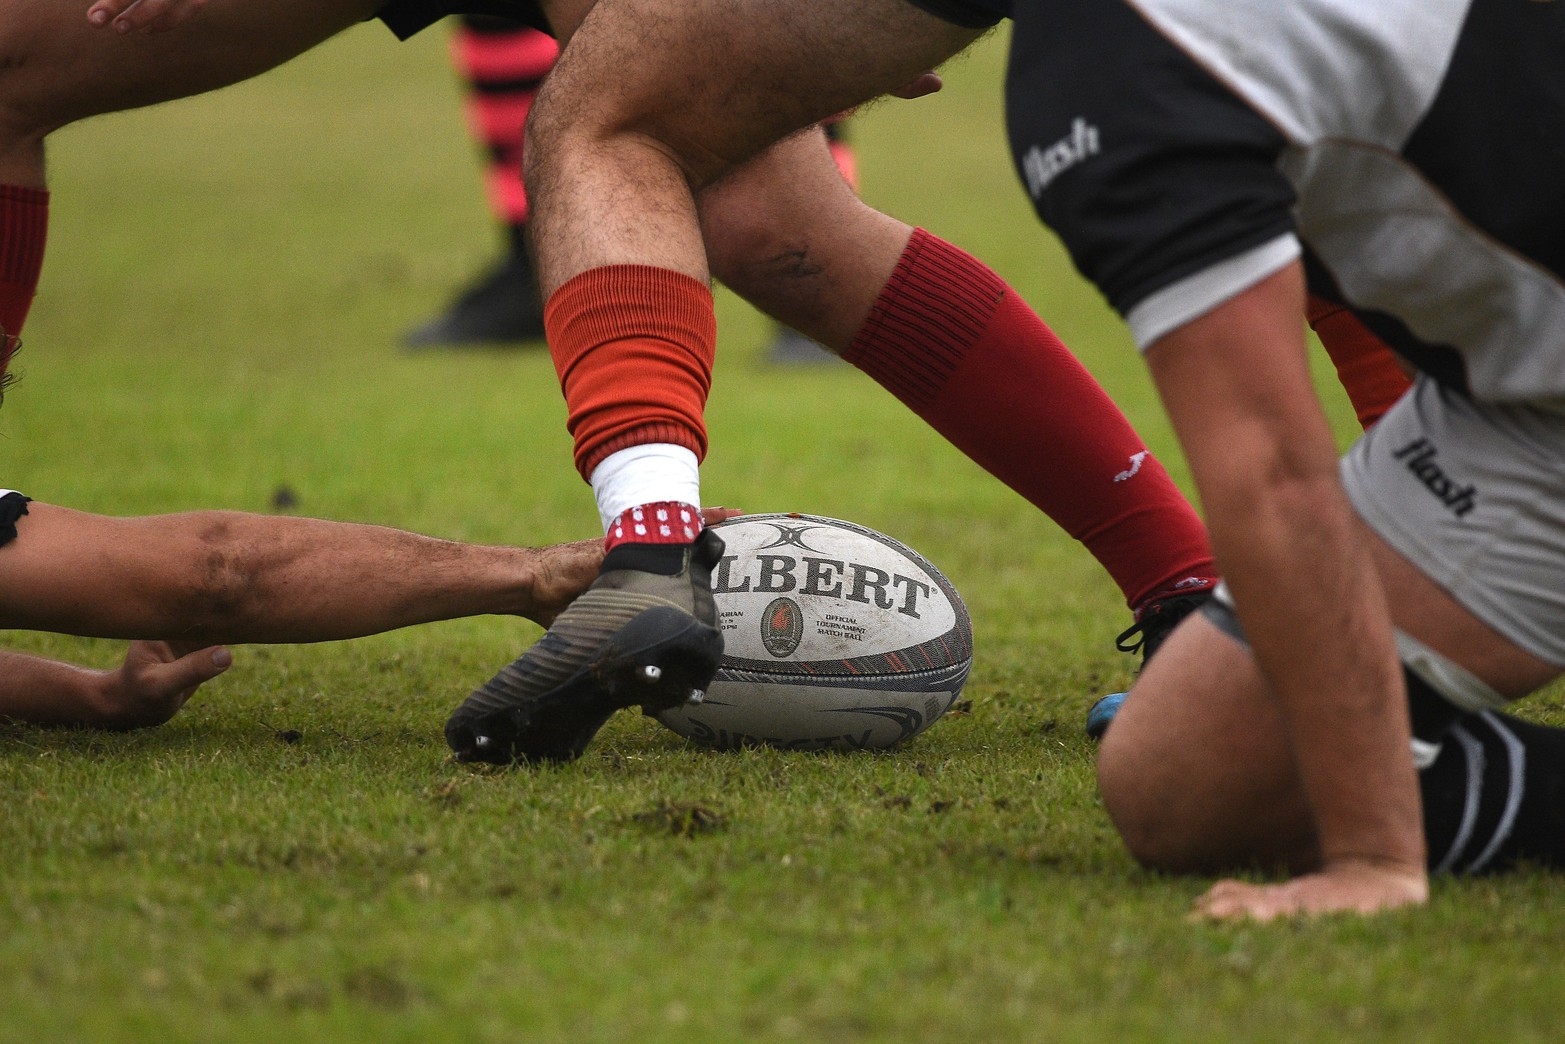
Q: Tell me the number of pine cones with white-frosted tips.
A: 0